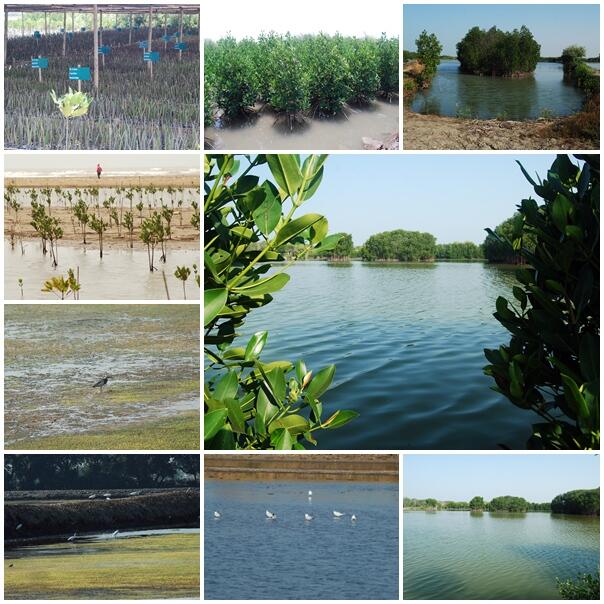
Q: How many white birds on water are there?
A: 6